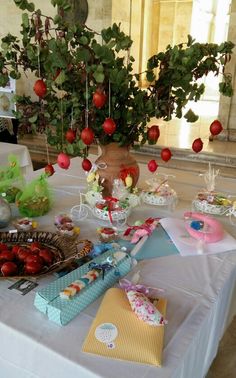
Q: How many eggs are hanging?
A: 13